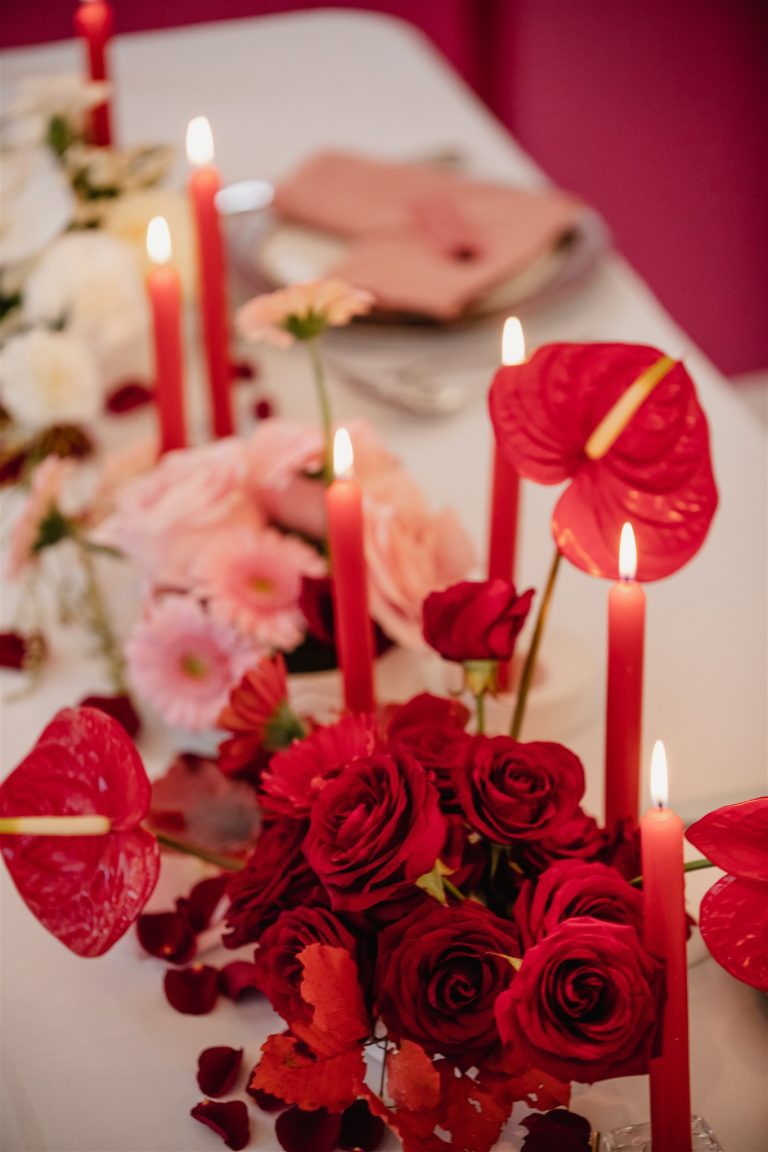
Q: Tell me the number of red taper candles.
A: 7